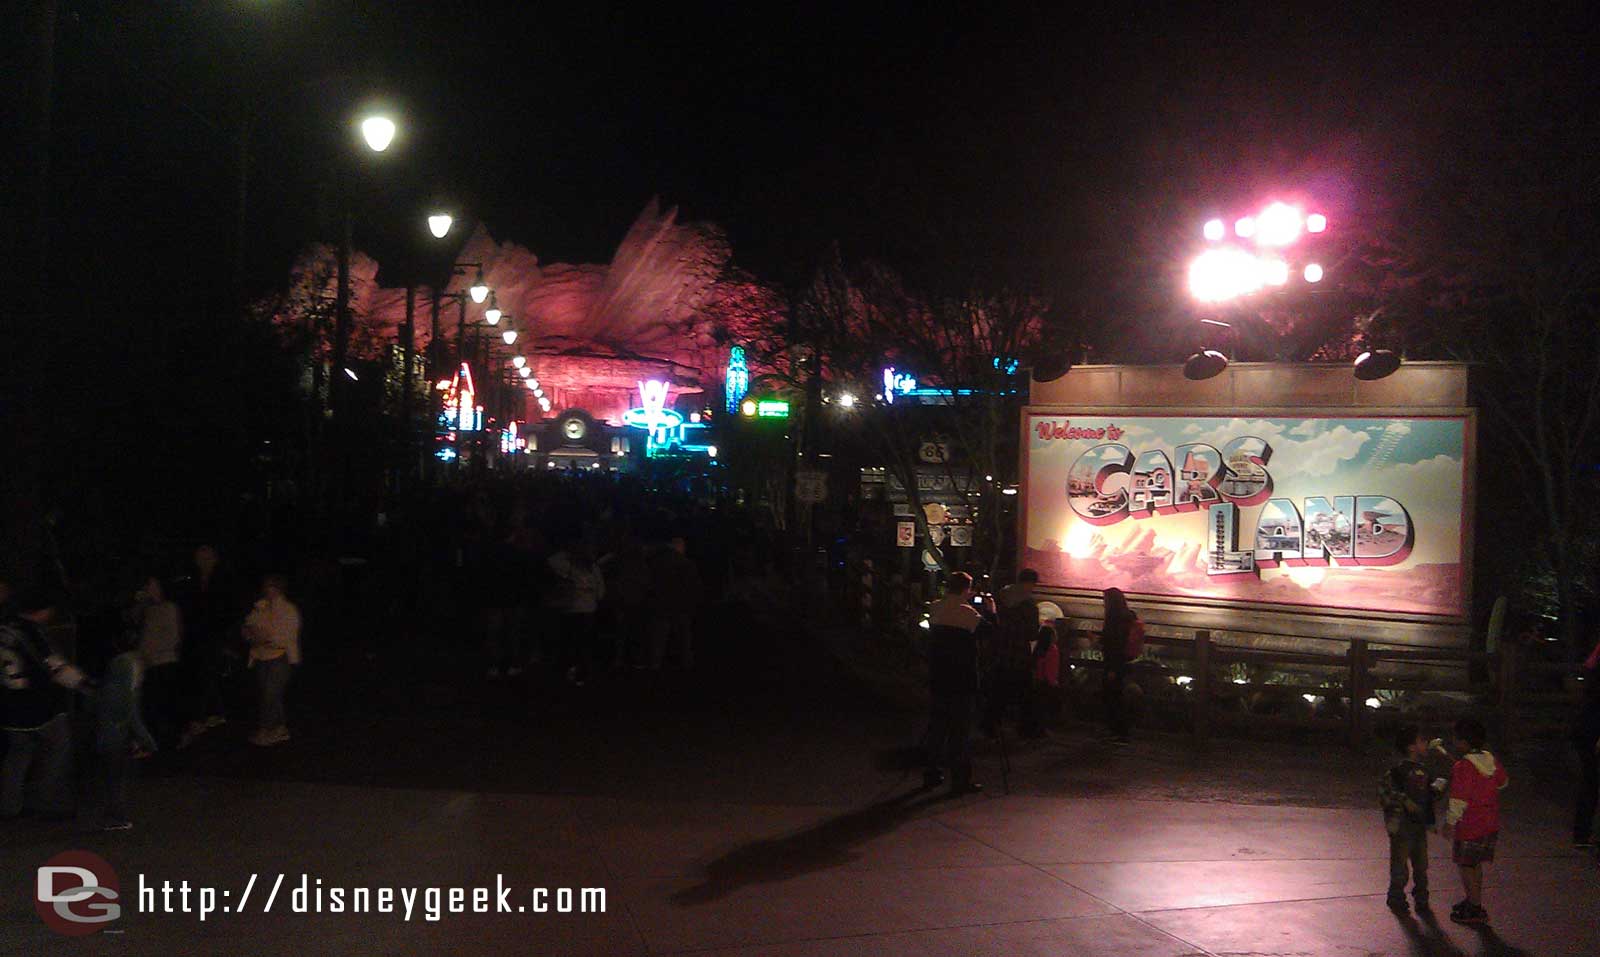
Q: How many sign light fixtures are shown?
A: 3